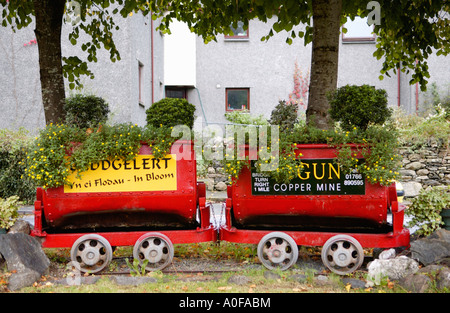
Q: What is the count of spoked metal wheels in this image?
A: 4